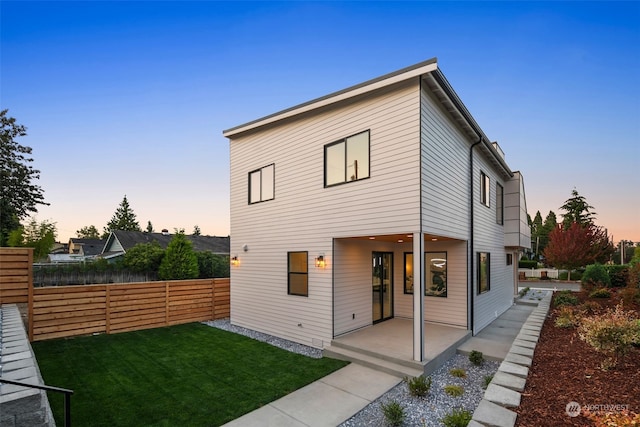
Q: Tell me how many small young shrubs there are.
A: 7